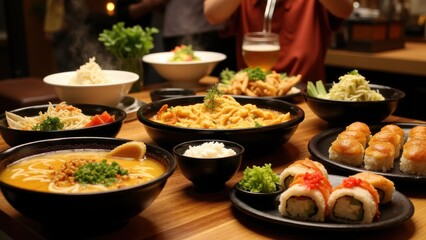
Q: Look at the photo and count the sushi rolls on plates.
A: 12